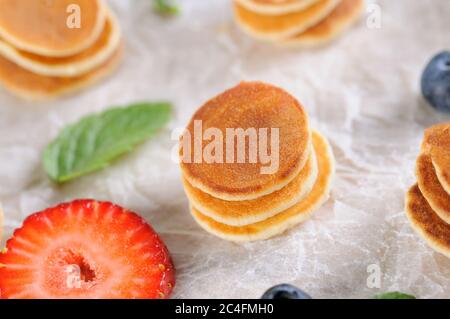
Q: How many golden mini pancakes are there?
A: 12